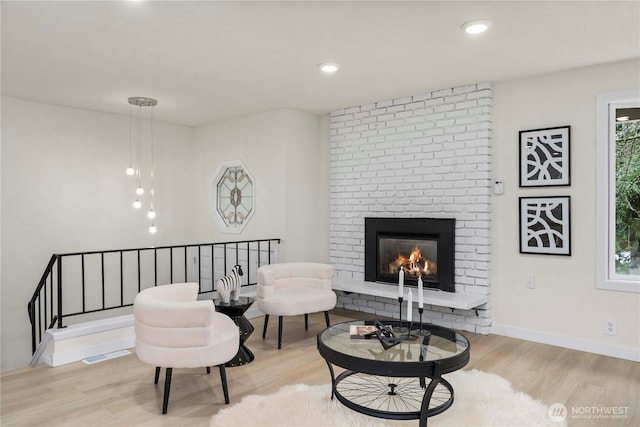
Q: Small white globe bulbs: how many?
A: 5